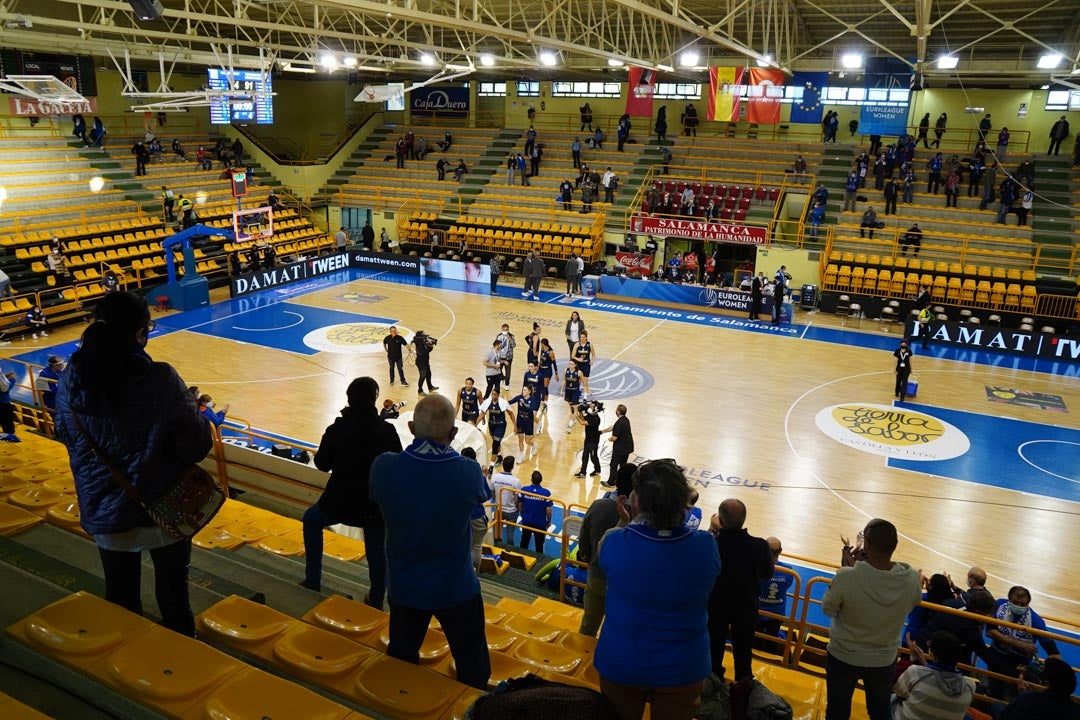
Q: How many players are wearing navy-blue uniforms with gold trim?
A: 8